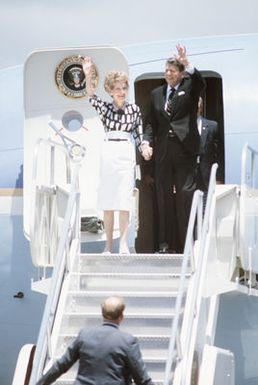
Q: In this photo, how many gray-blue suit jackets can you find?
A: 1